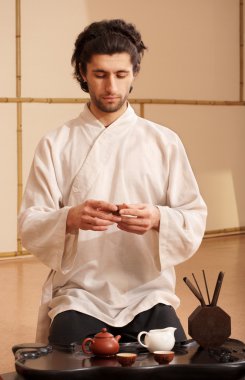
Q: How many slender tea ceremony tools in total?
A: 4